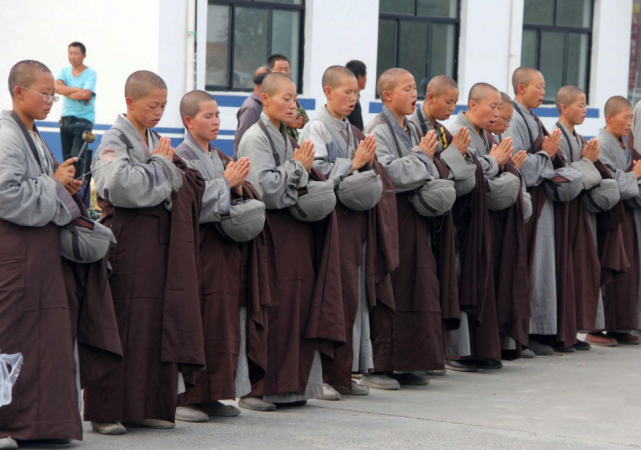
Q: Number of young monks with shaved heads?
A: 12